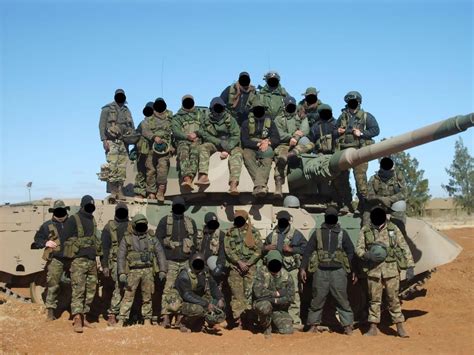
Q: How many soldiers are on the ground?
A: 12